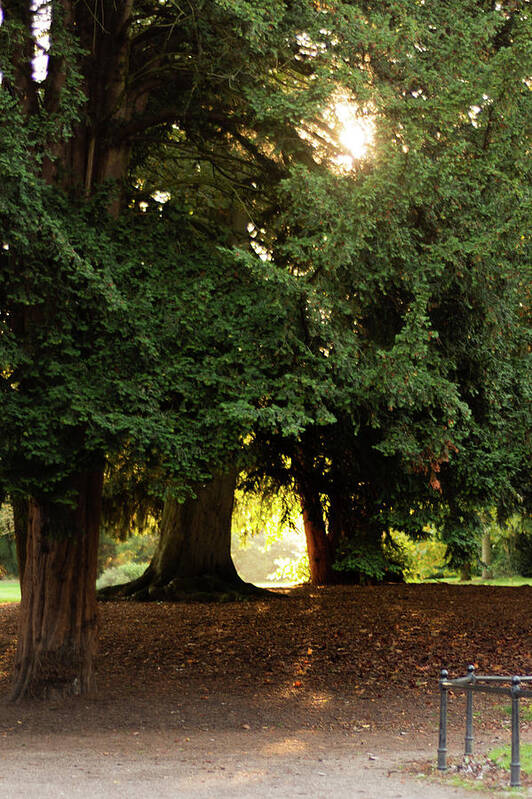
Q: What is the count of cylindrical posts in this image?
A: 3